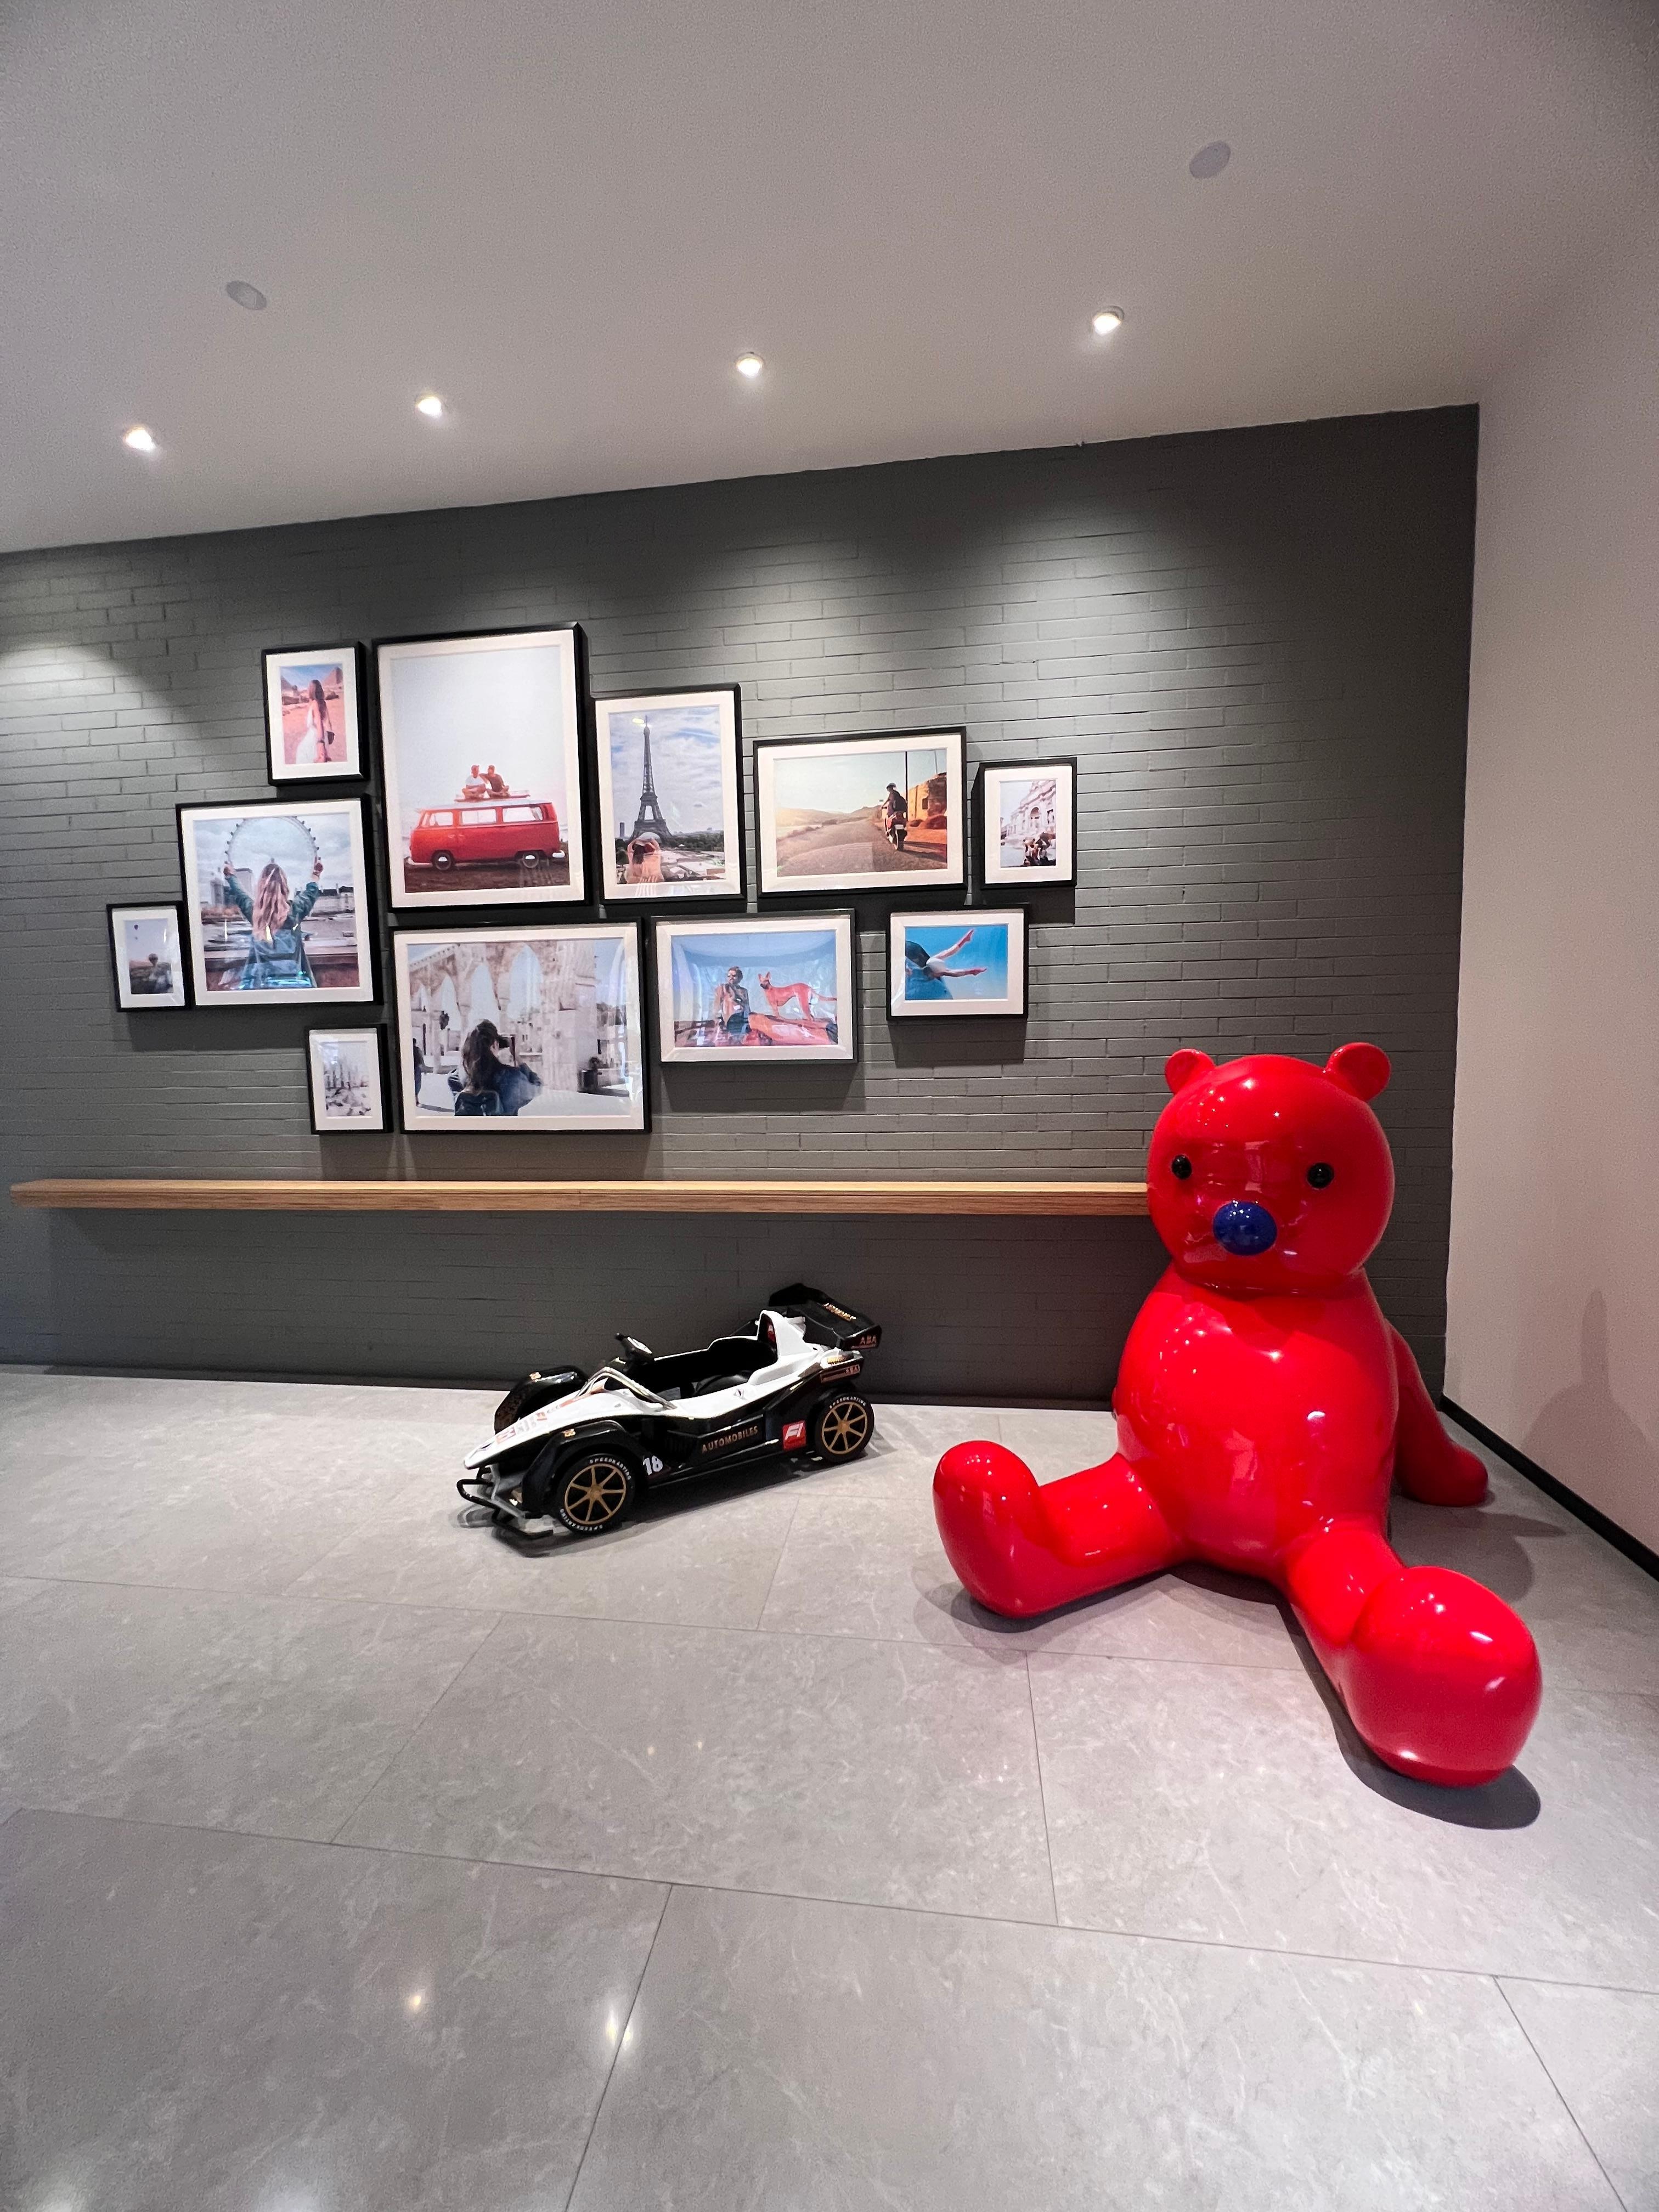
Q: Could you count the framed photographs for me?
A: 11